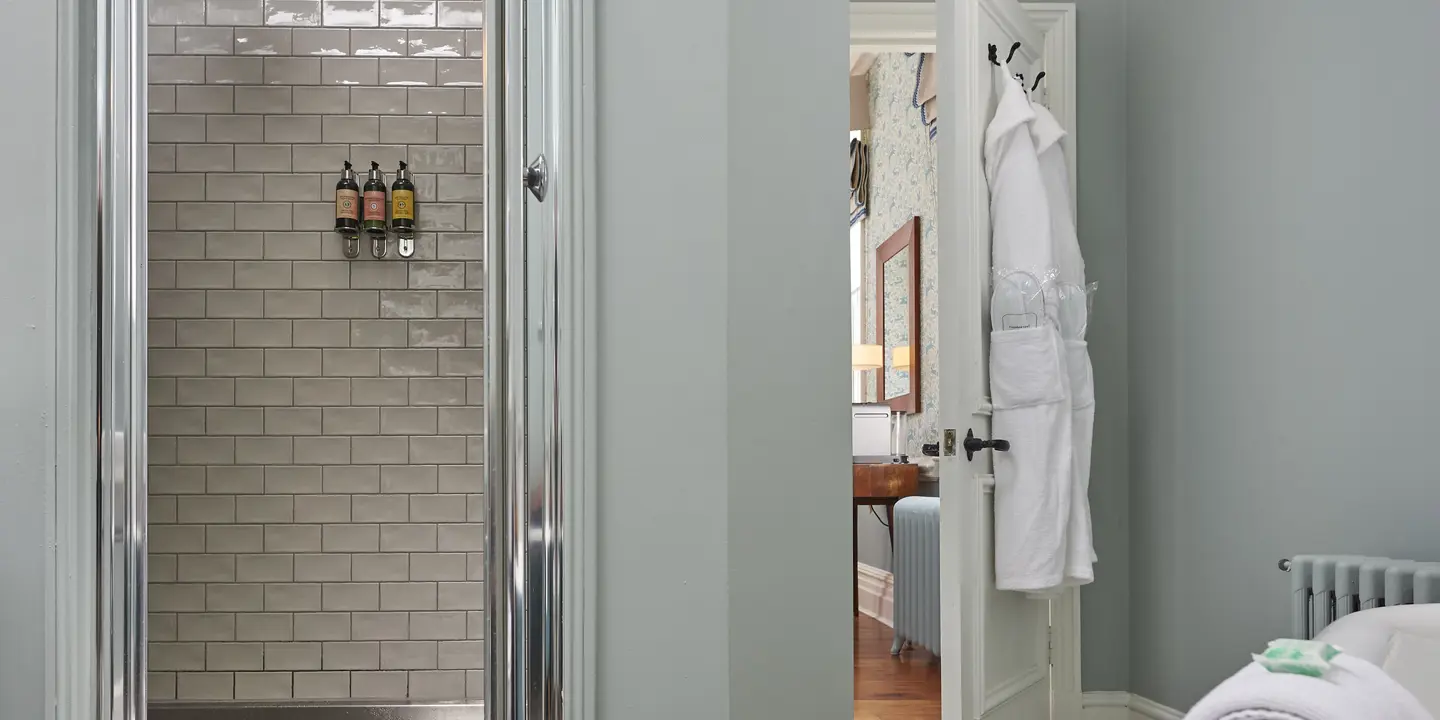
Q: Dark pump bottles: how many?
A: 3